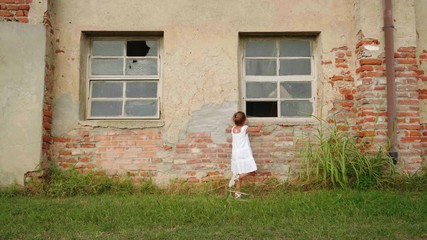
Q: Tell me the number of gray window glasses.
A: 14